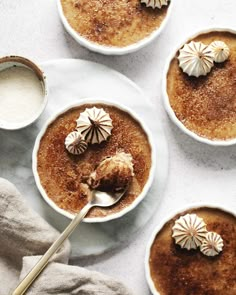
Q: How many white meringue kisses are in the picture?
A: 7